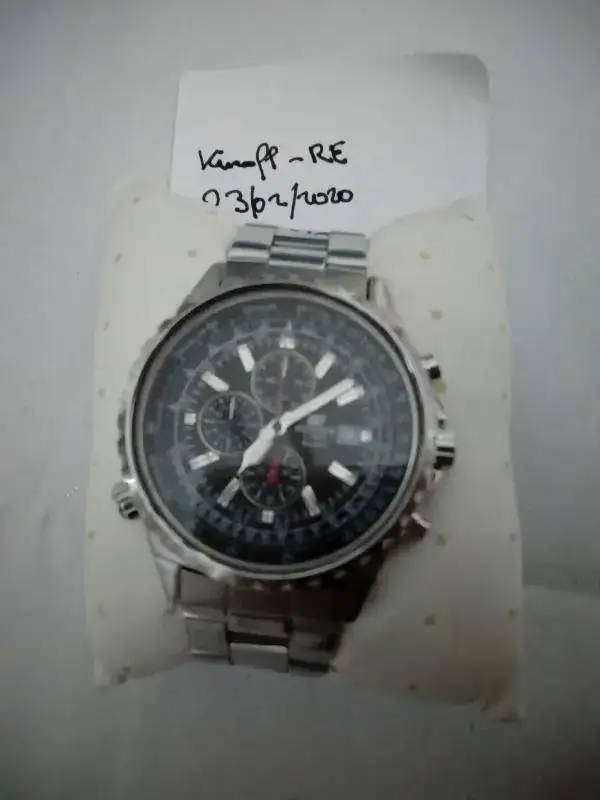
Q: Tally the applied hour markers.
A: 12